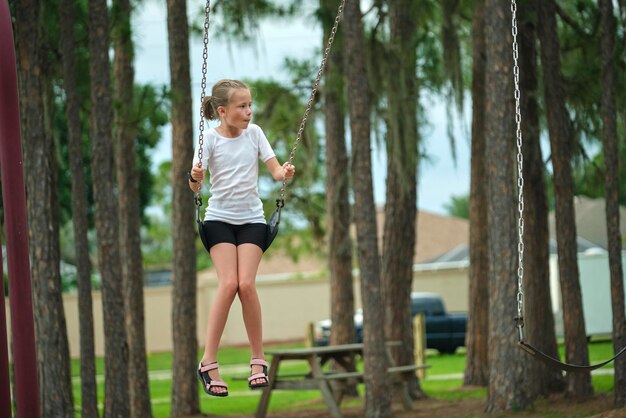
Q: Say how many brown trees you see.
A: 13